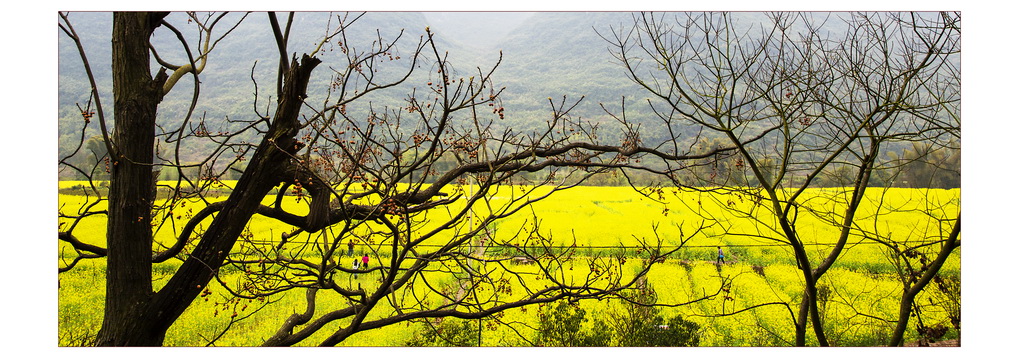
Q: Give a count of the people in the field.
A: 4